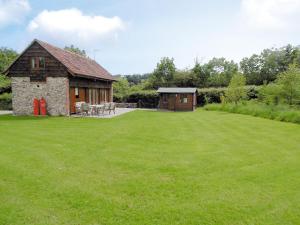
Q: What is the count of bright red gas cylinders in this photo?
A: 2